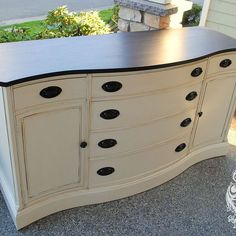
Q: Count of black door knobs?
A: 2